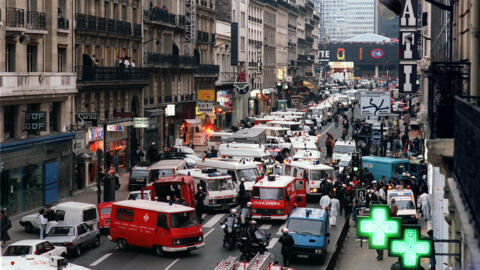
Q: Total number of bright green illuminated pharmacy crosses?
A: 2